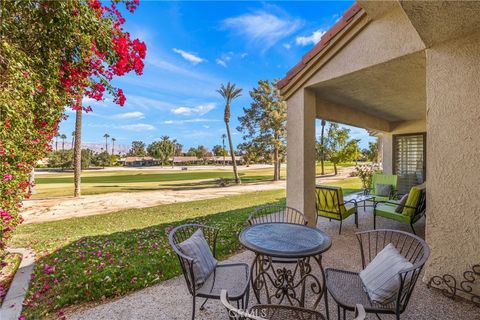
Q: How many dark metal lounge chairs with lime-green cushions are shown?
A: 3